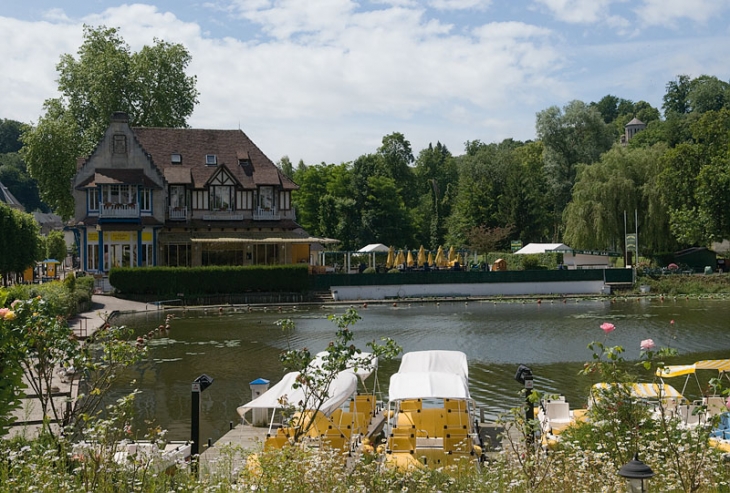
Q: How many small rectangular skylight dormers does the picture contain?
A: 2